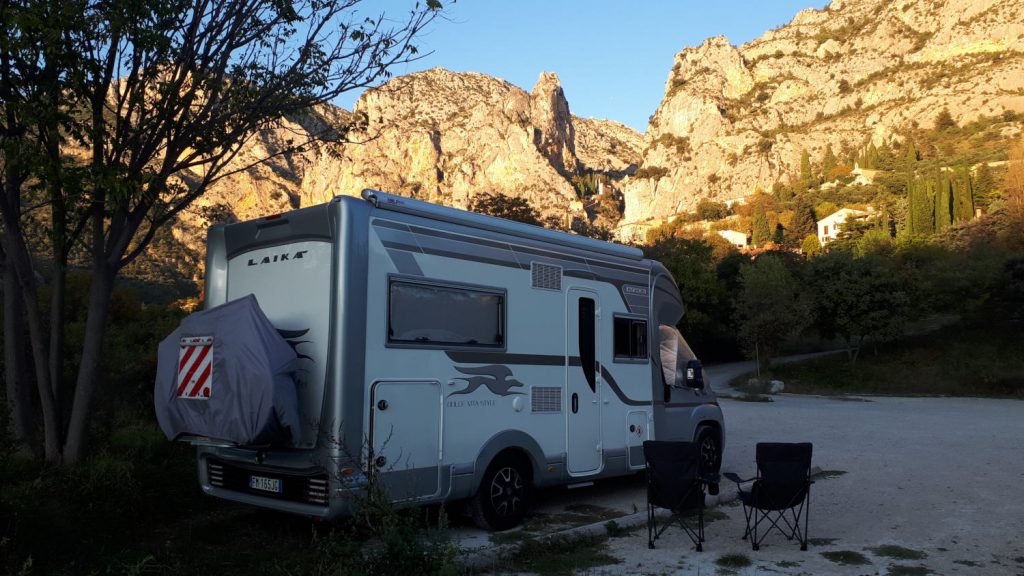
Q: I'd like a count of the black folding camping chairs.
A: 2